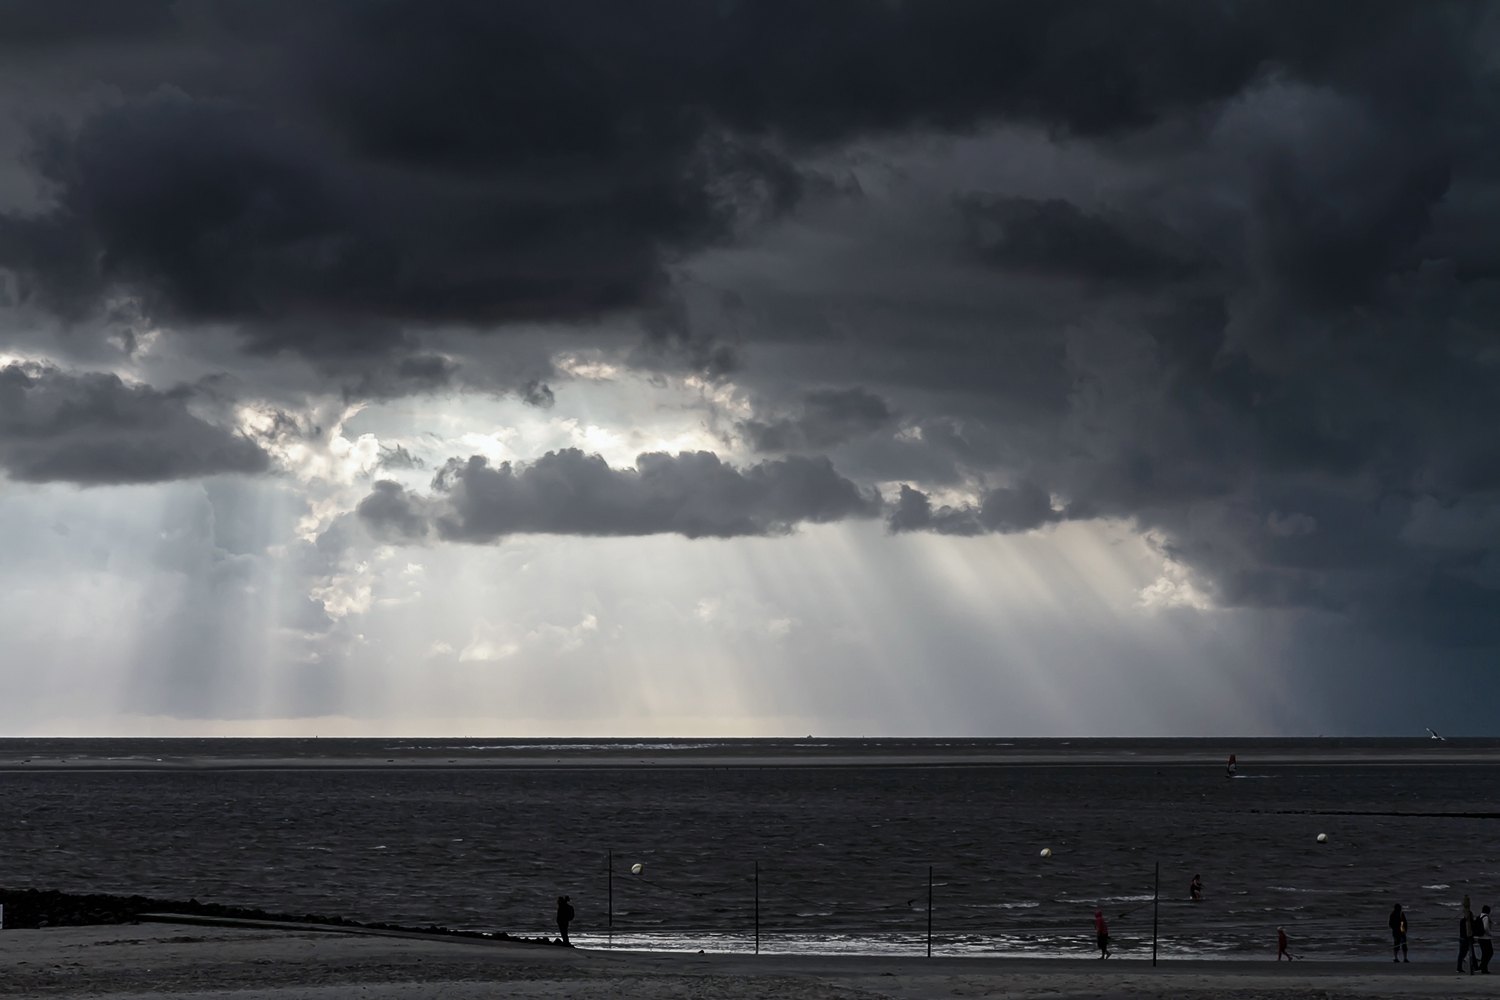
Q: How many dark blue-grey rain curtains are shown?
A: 1